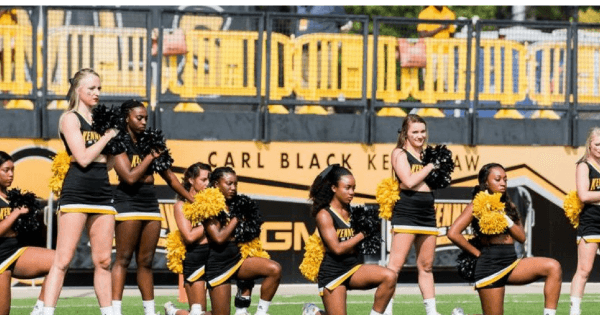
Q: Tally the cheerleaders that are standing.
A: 4